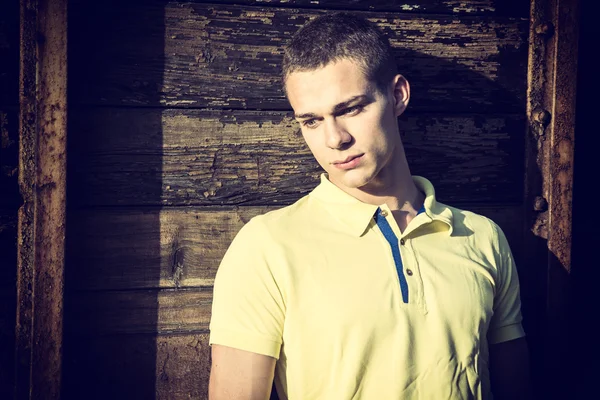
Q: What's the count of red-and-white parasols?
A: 0